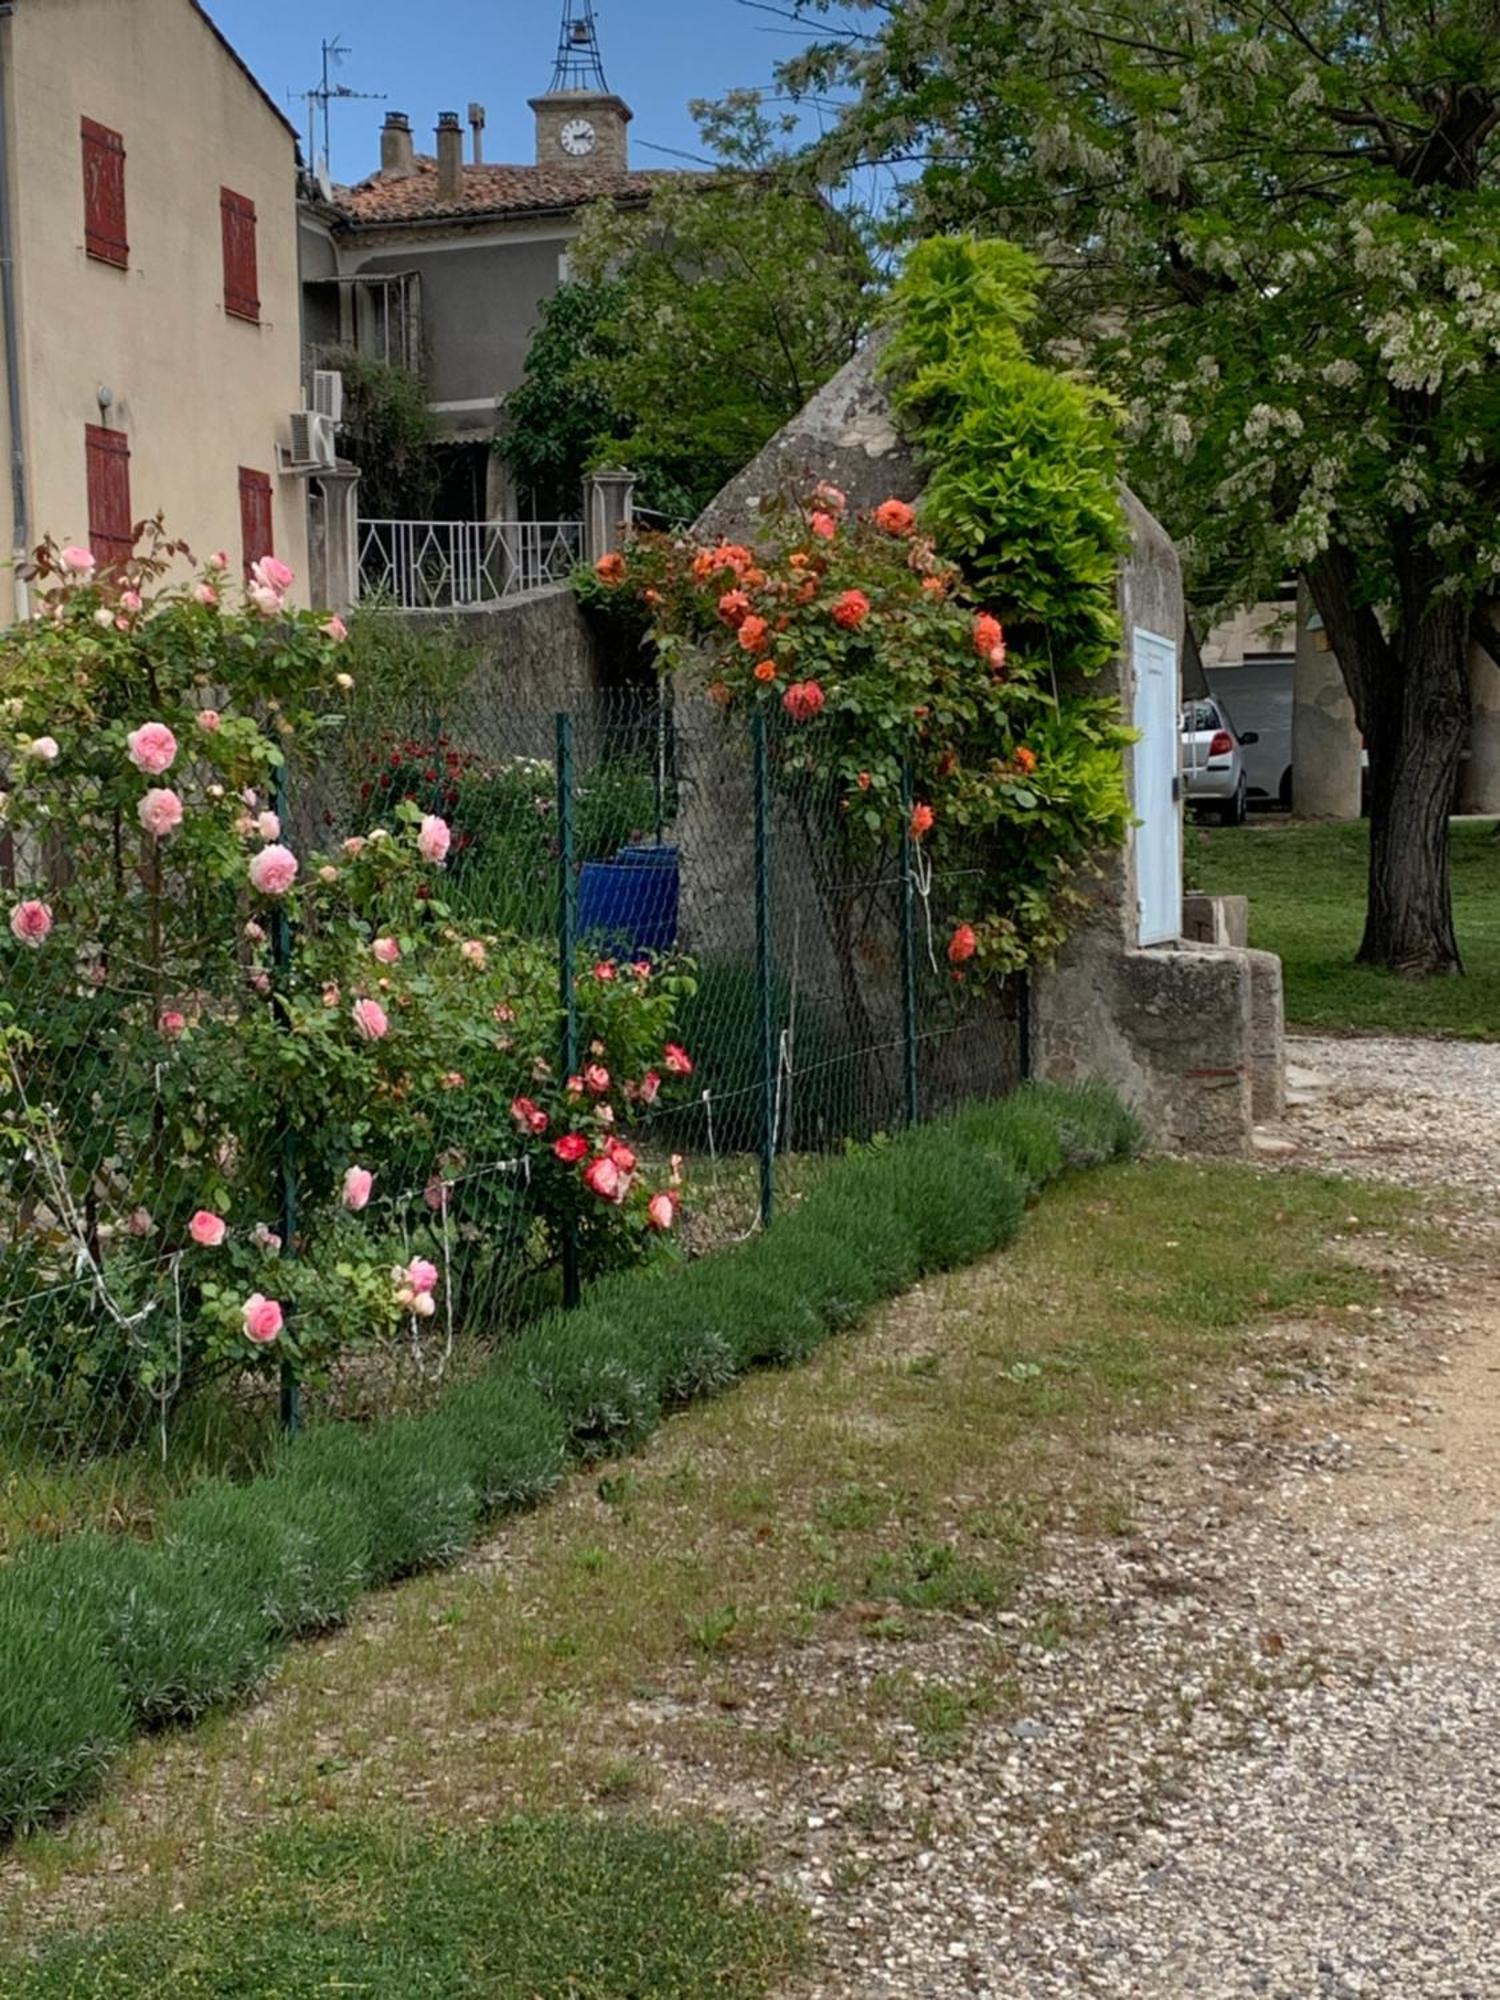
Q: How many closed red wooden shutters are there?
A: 4